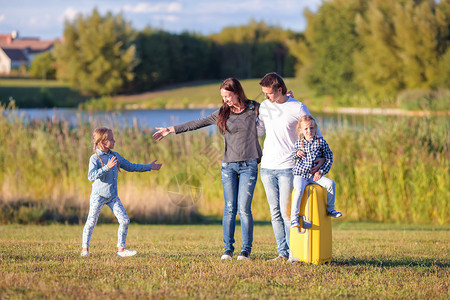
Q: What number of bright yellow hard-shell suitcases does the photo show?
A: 1